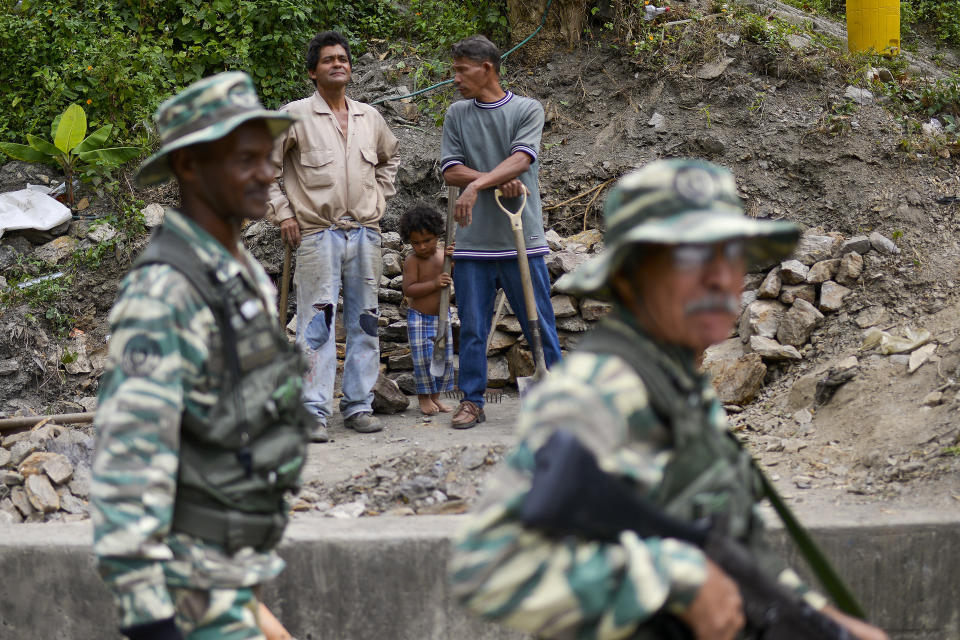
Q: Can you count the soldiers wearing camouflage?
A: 2